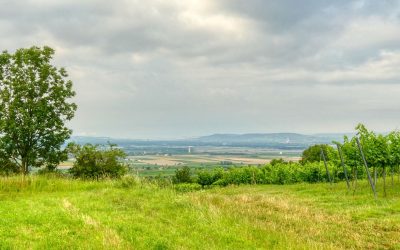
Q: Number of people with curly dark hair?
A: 0